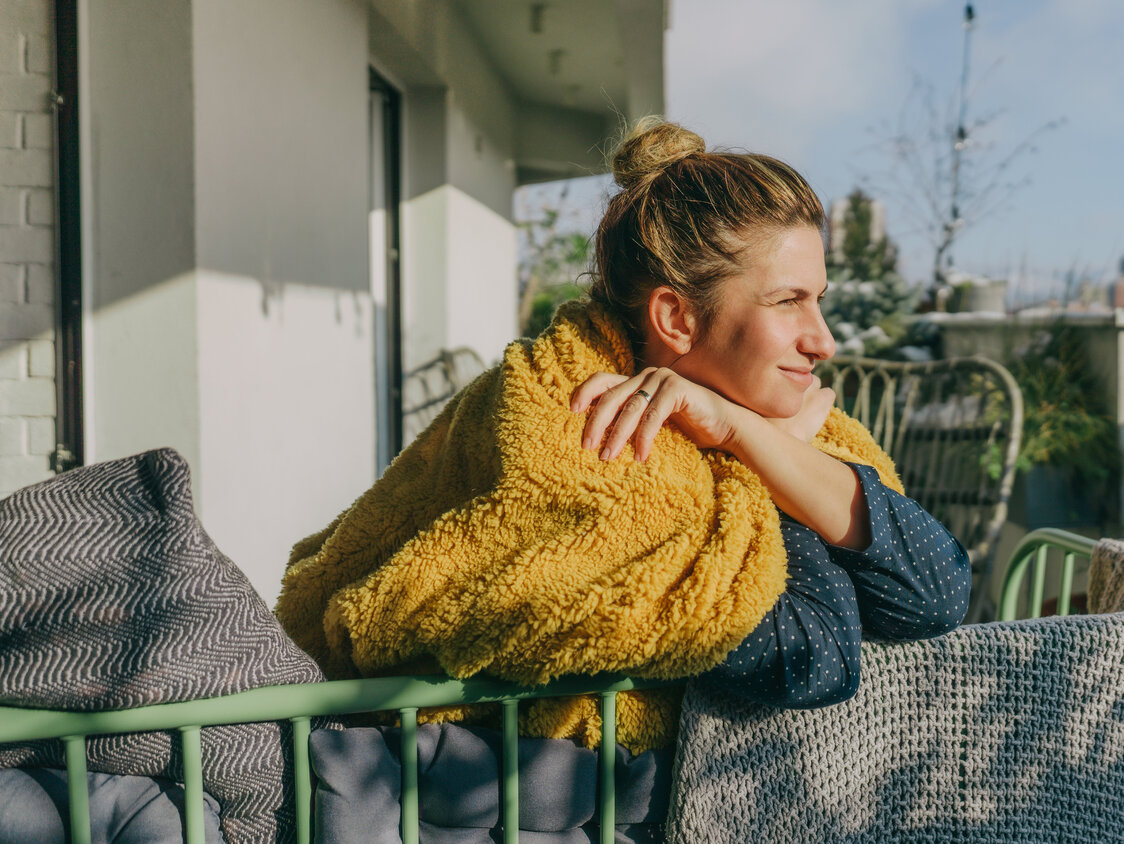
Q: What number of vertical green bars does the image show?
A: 8